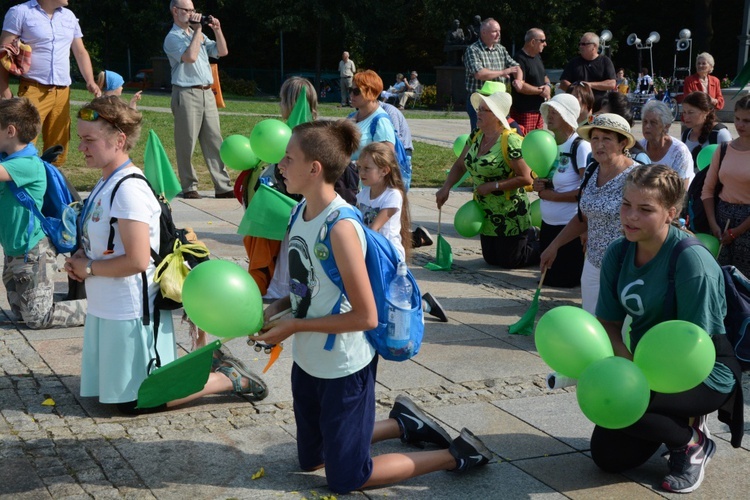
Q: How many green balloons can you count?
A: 12